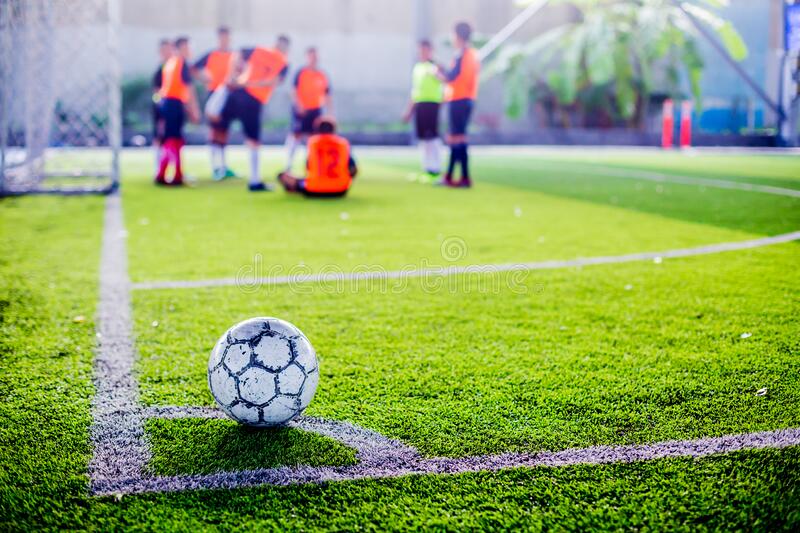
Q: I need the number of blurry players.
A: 8